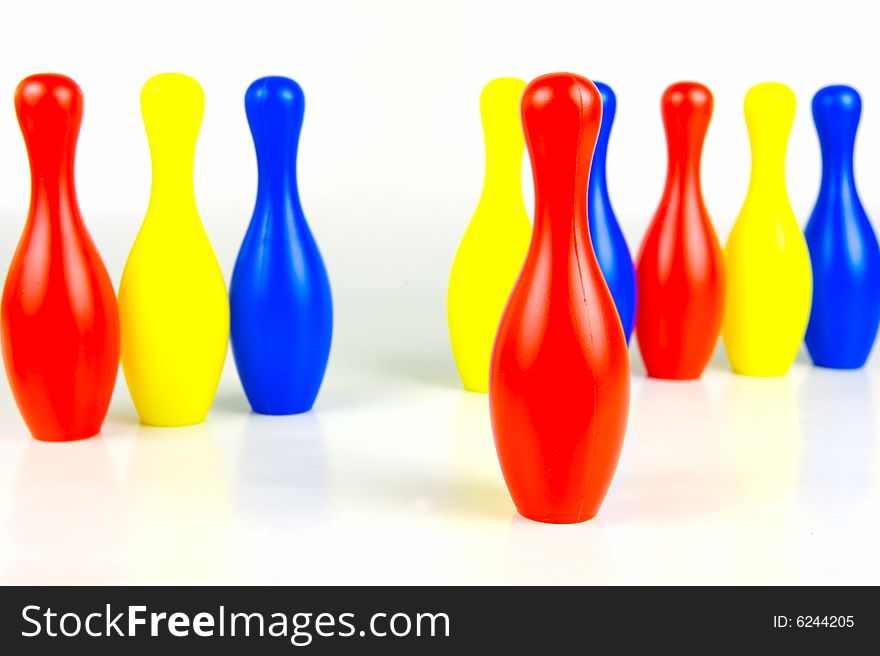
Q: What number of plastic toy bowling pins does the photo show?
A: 9